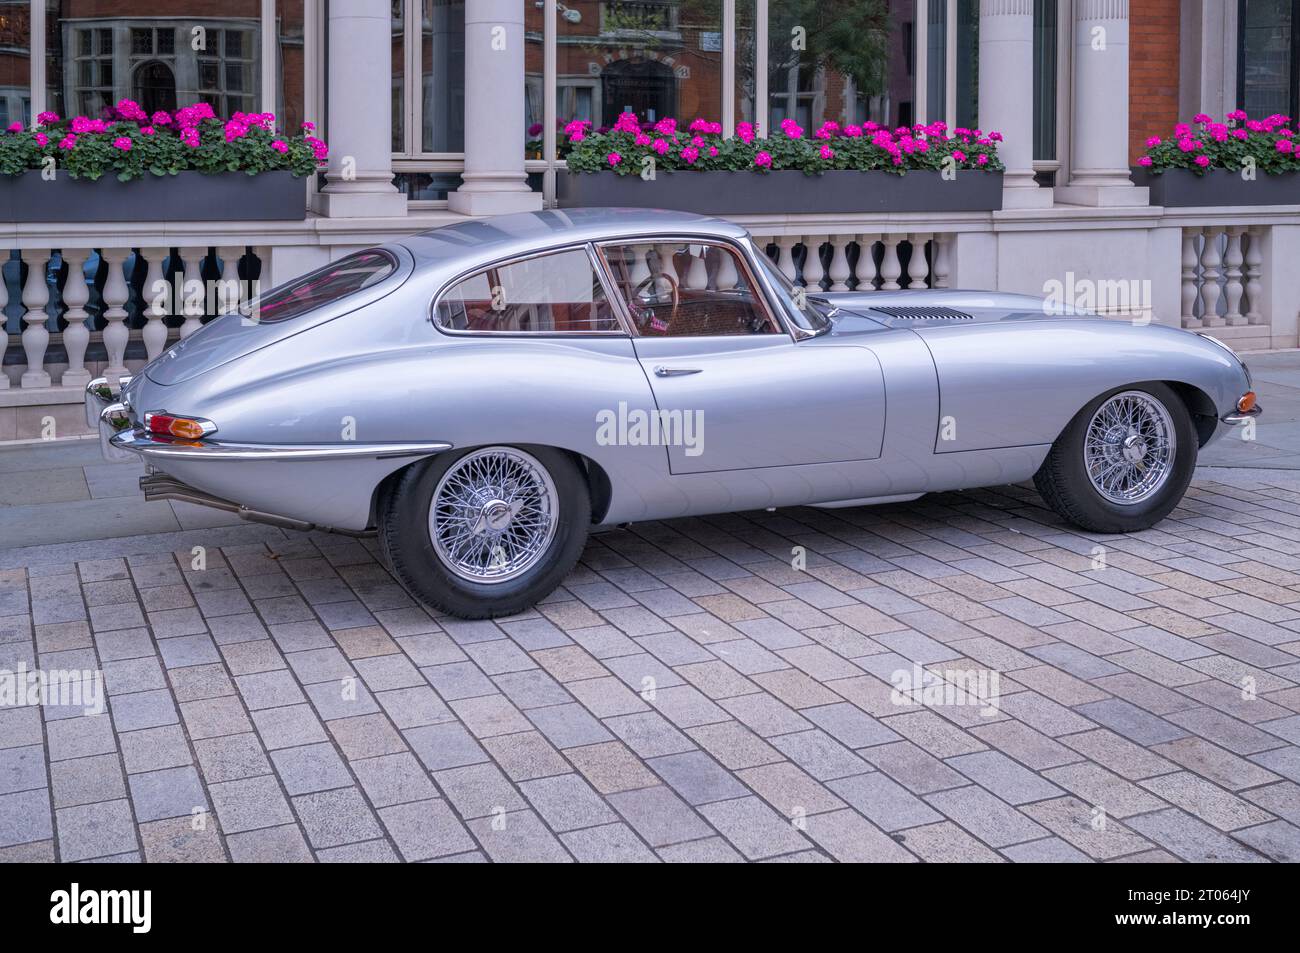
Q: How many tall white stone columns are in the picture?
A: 4